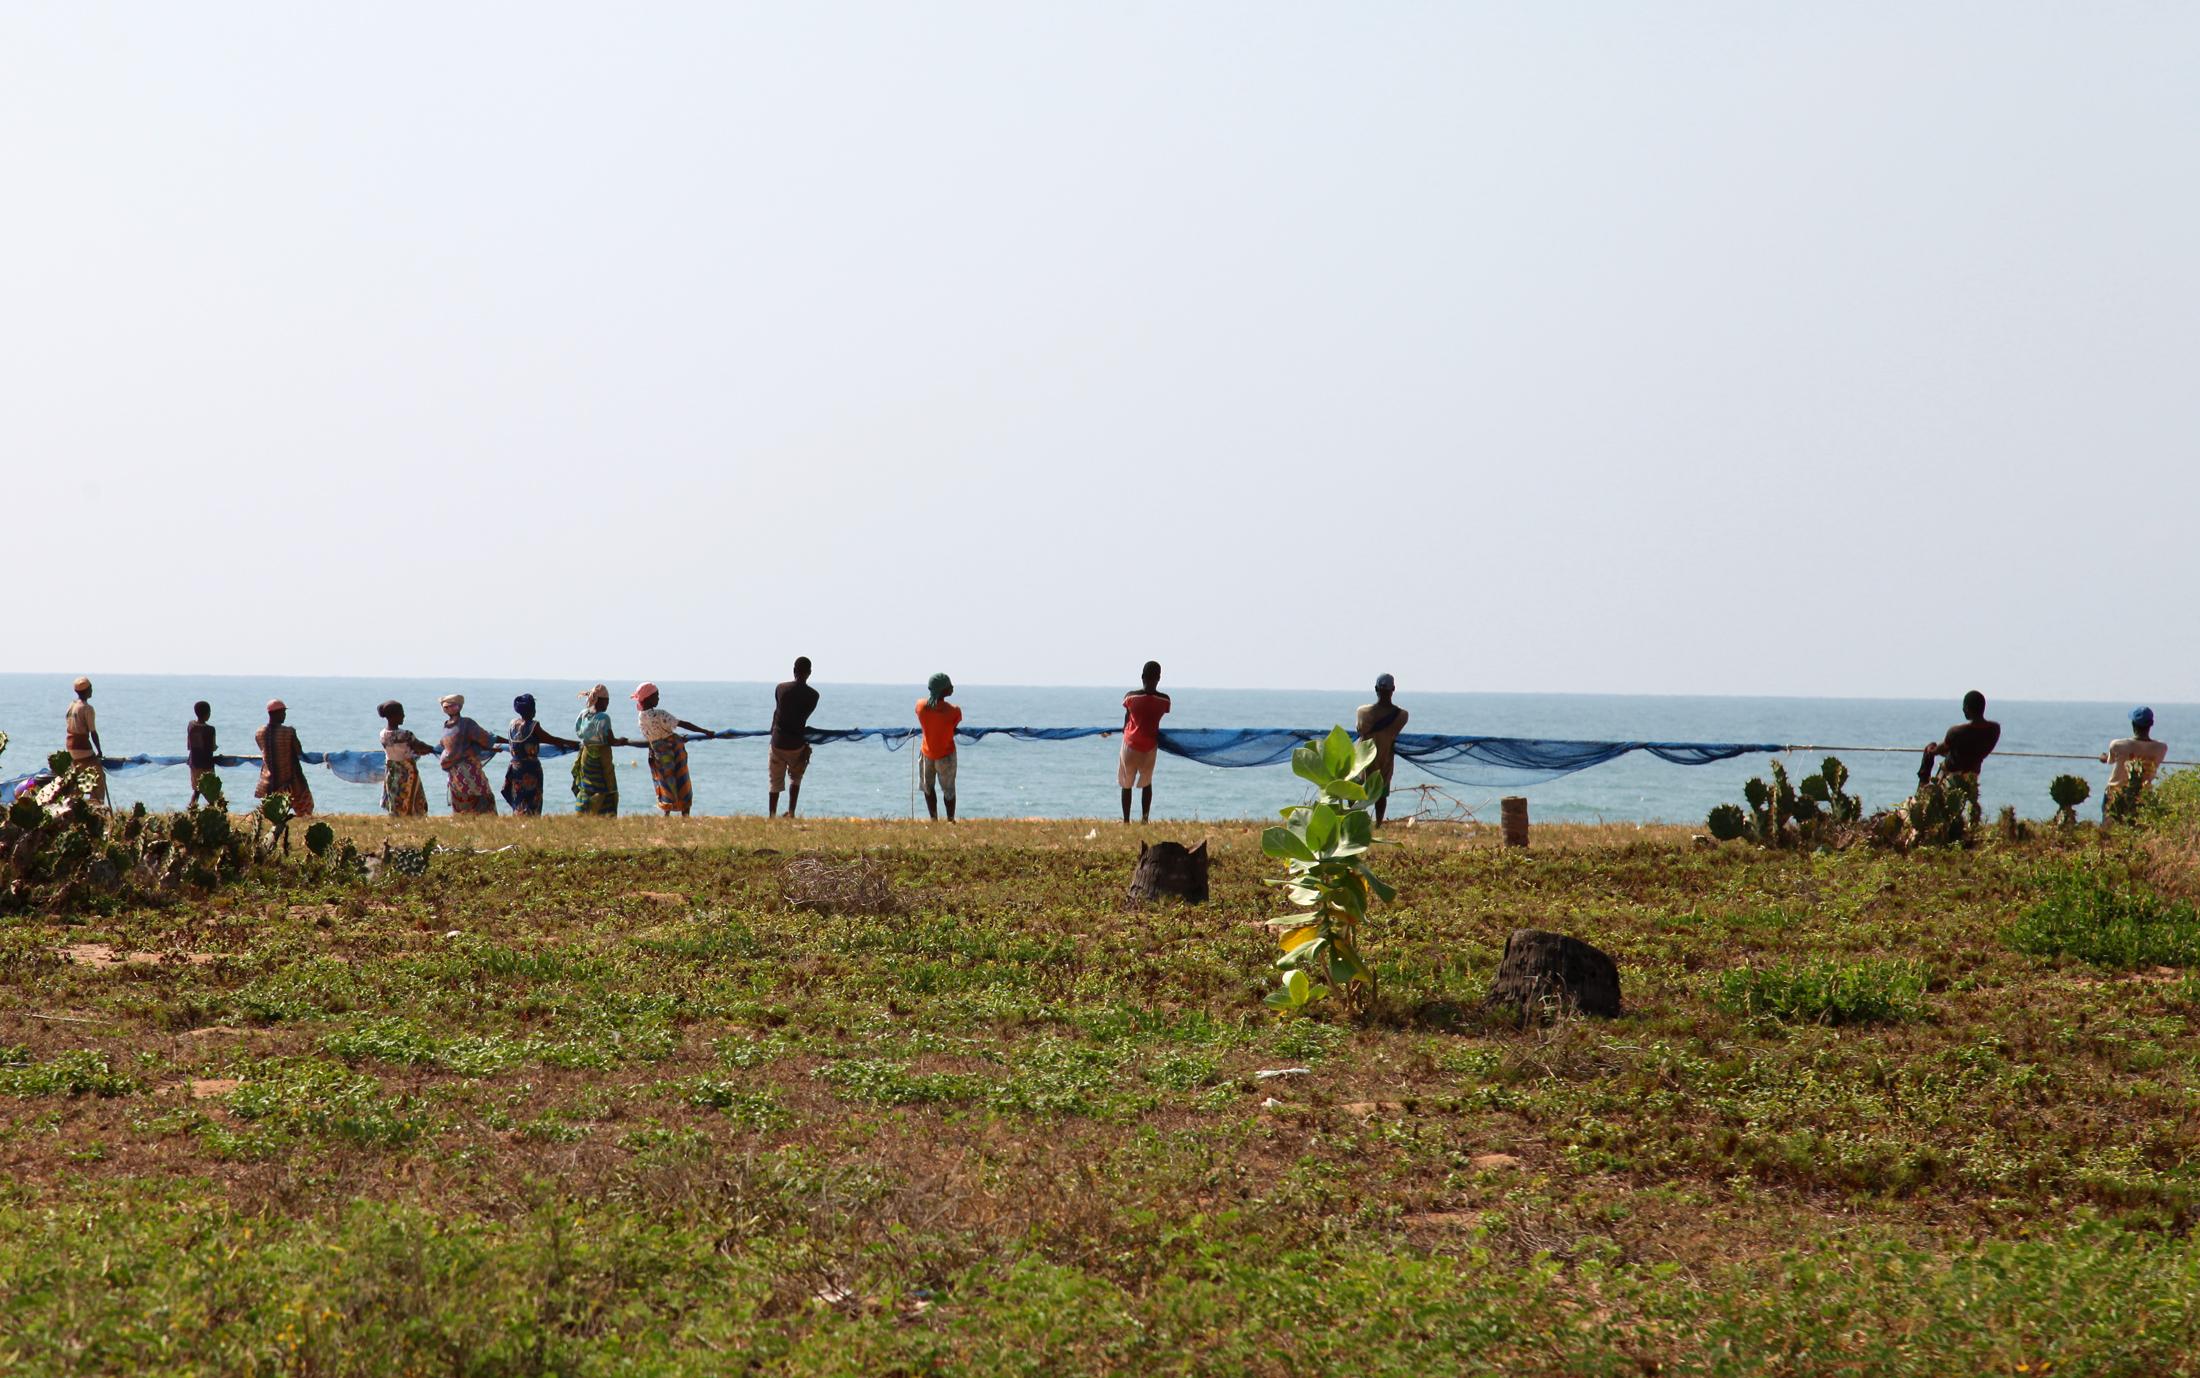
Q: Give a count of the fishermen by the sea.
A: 14